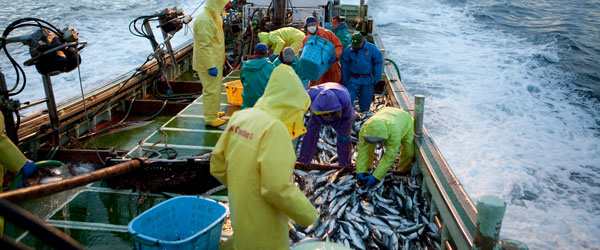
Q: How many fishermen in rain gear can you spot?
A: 11